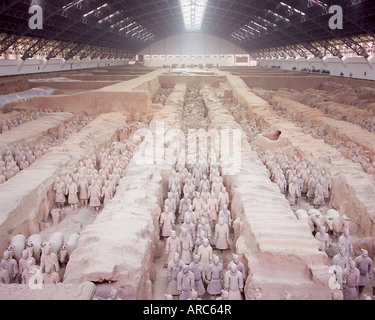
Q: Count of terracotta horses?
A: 8